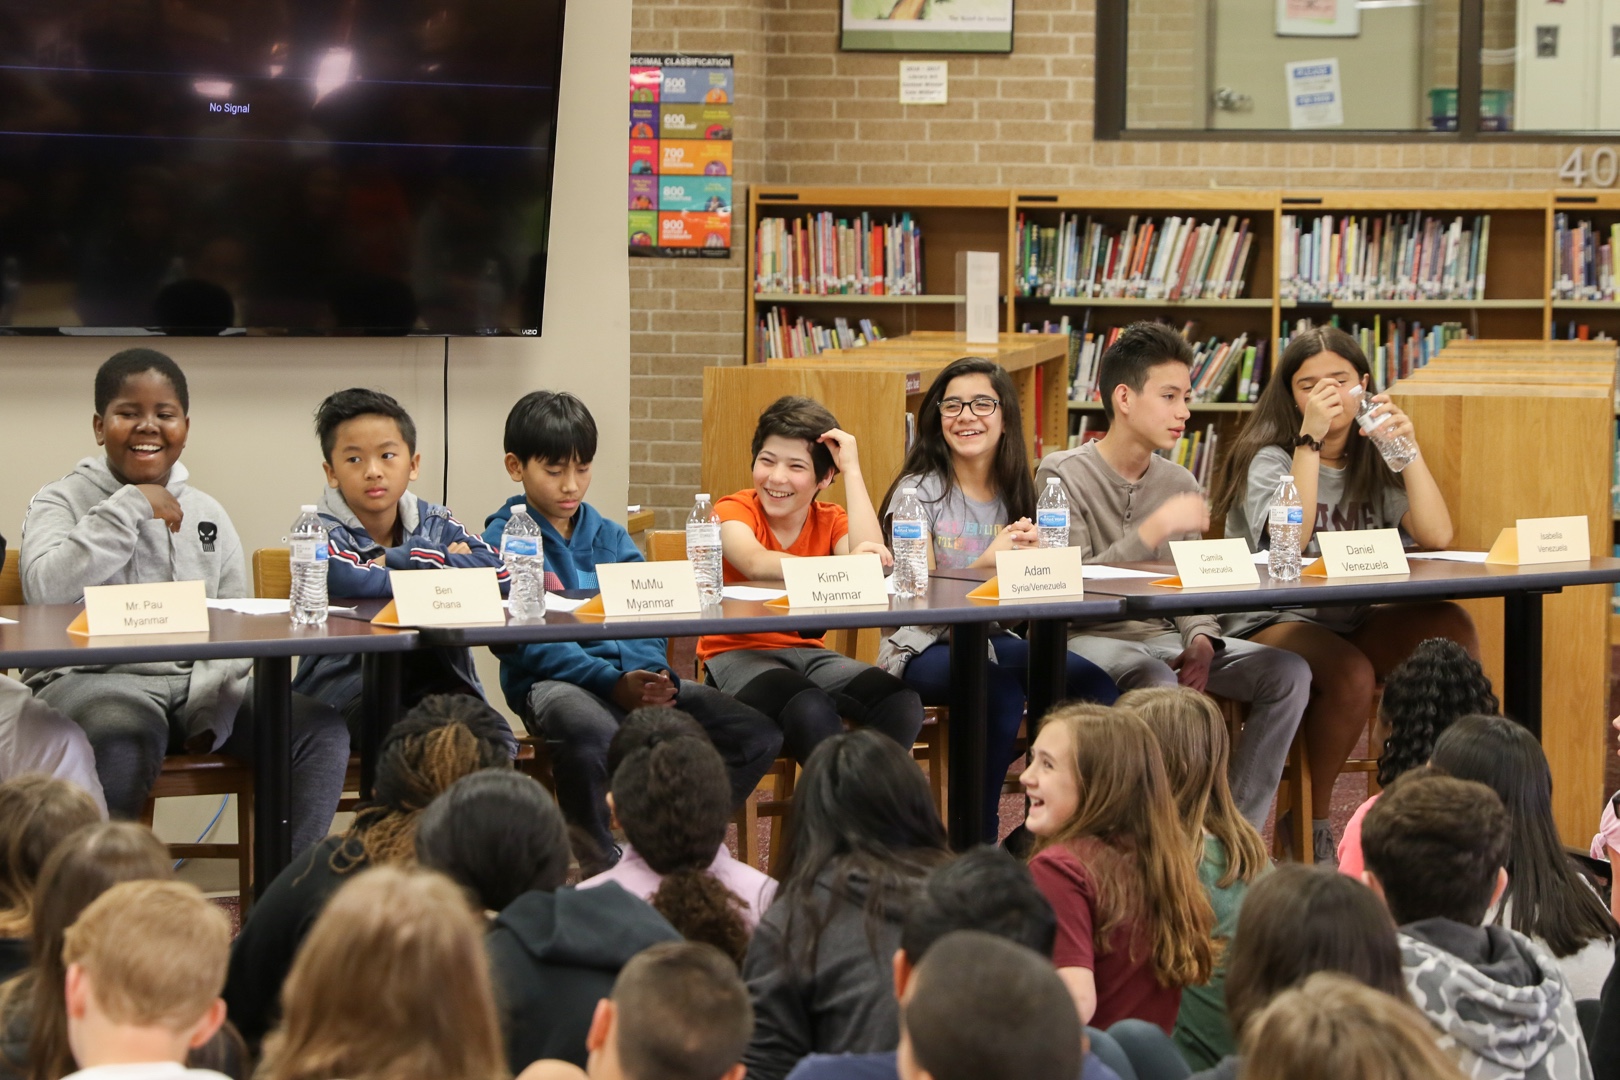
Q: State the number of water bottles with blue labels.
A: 5